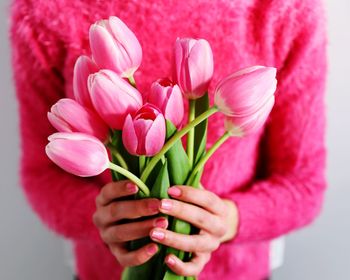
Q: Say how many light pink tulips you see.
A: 10